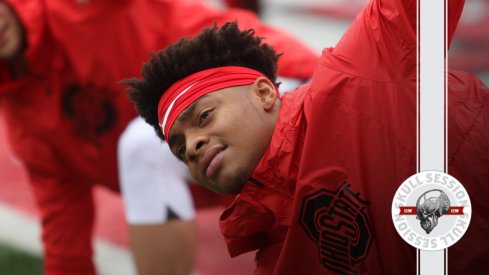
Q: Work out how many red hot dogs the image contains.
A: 0